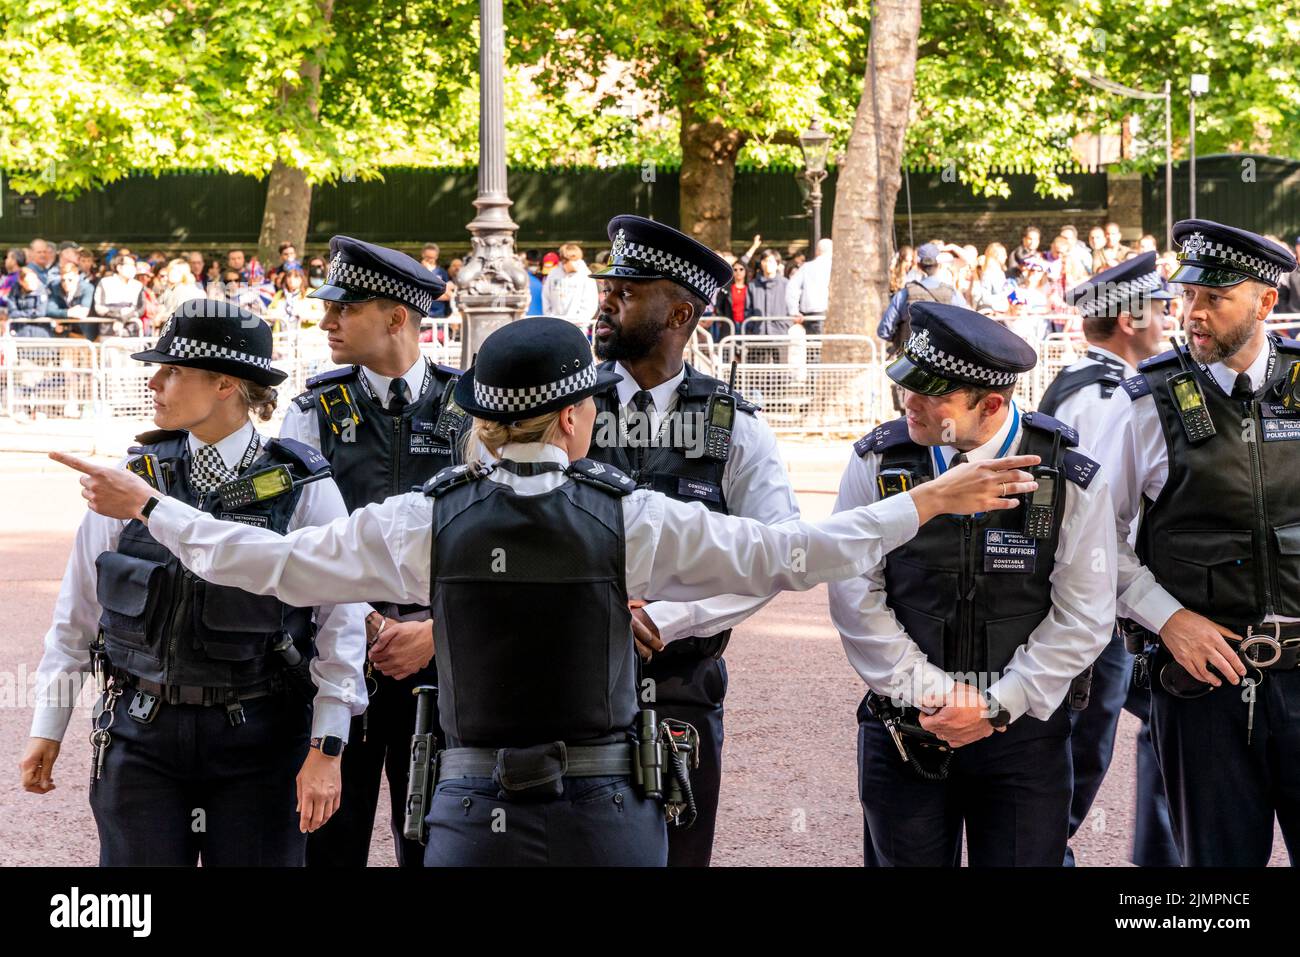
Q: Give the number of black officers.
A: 1